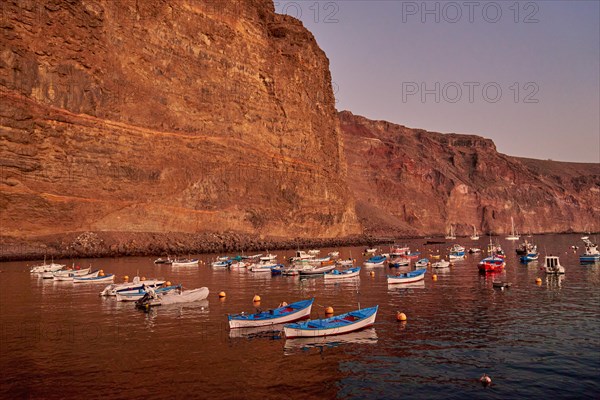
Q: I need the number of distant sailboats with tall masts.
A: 3